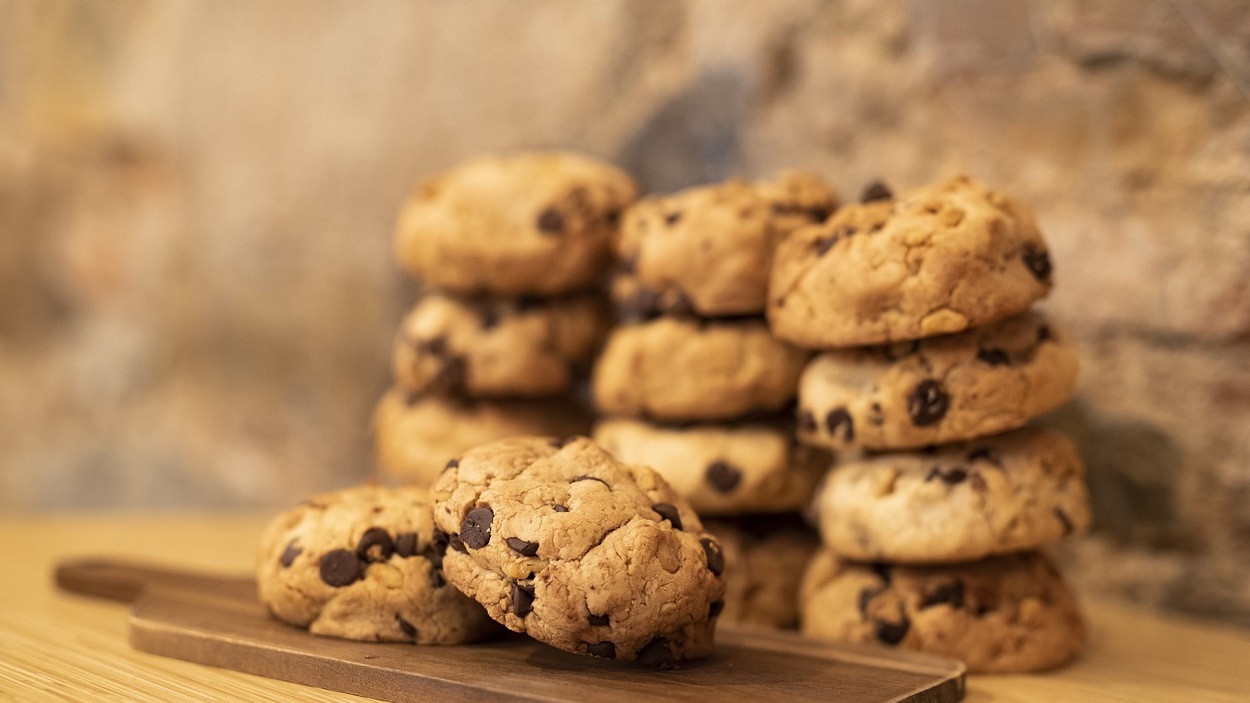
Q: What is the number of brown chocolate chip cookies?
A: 13